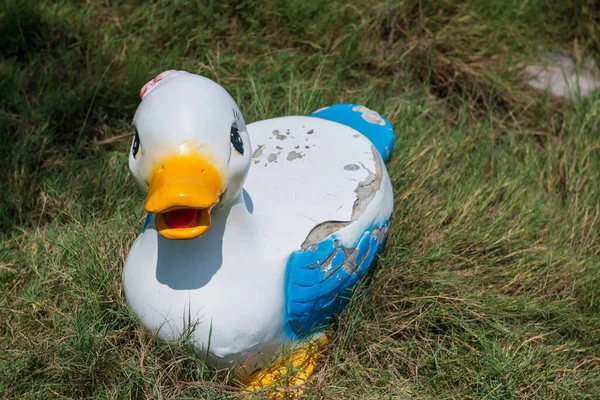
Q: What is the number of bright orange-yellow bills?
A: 1